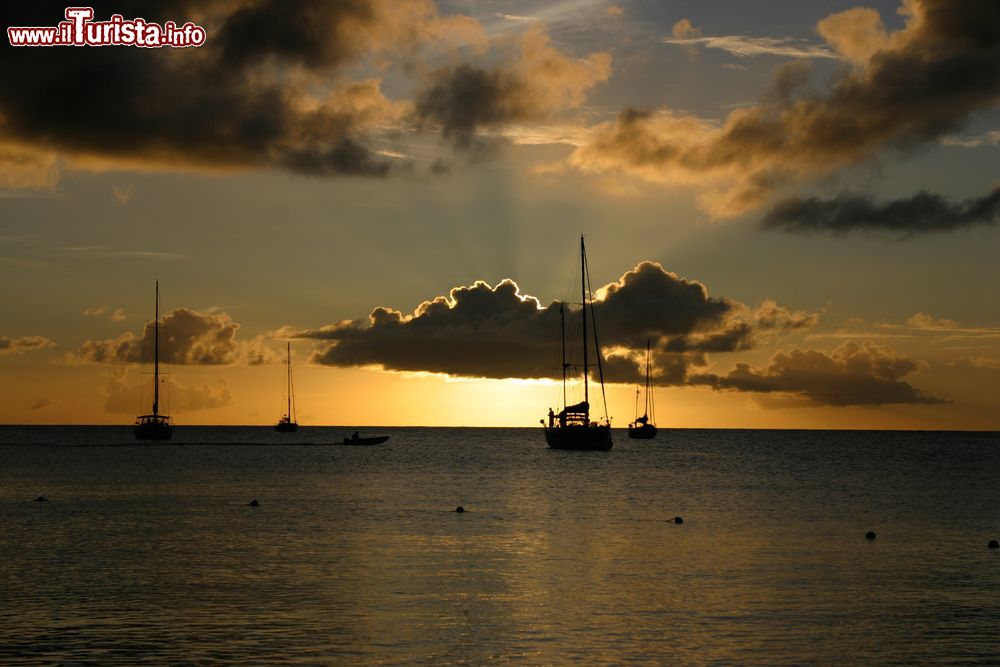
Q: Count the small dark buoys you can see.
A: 6